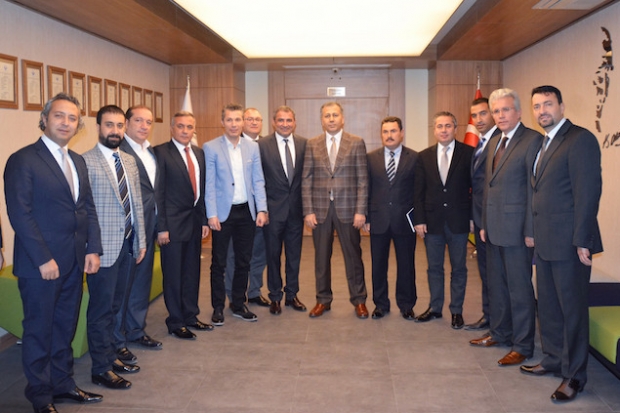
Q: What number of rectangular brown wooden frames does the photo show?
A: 10